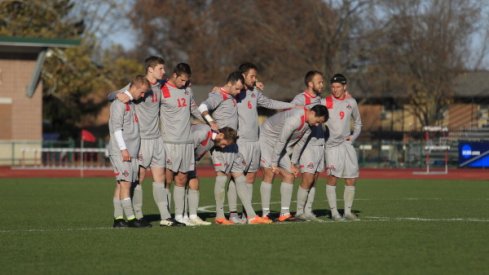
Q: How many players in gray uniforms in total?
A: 9